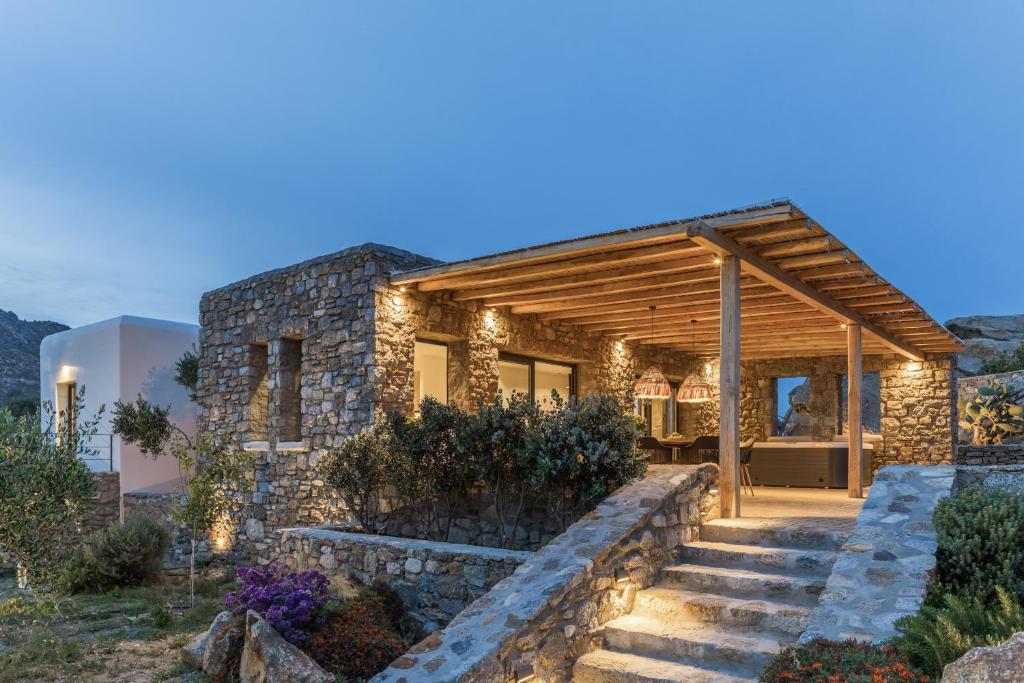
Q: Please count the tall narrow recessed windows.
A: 2